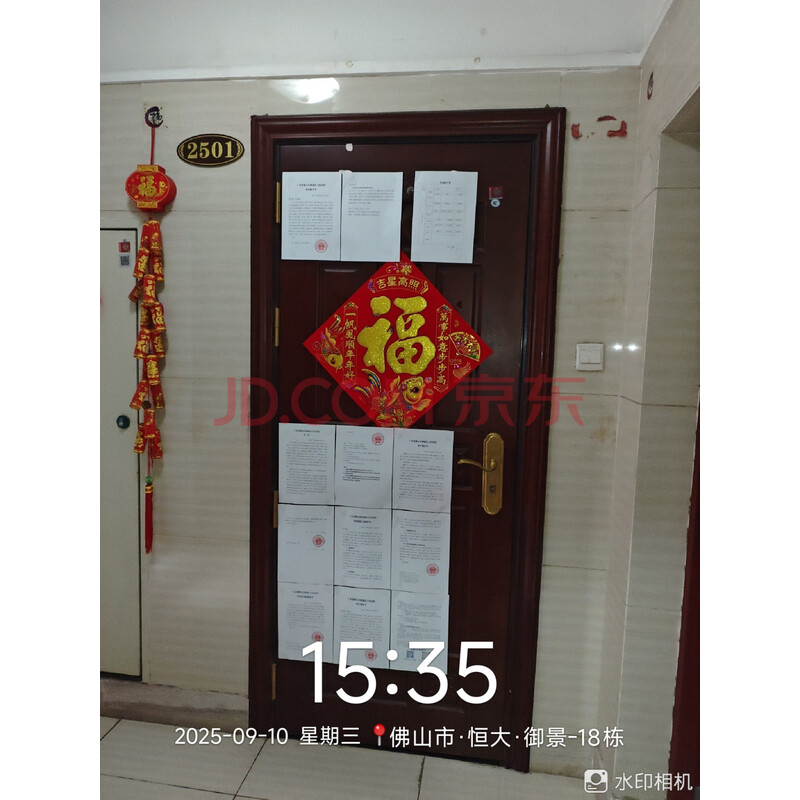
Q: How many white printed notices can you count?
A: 12